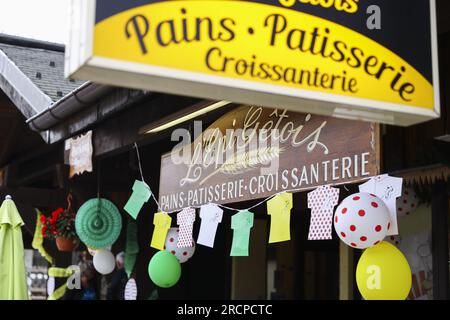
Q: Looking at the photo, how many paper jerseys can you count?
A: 8